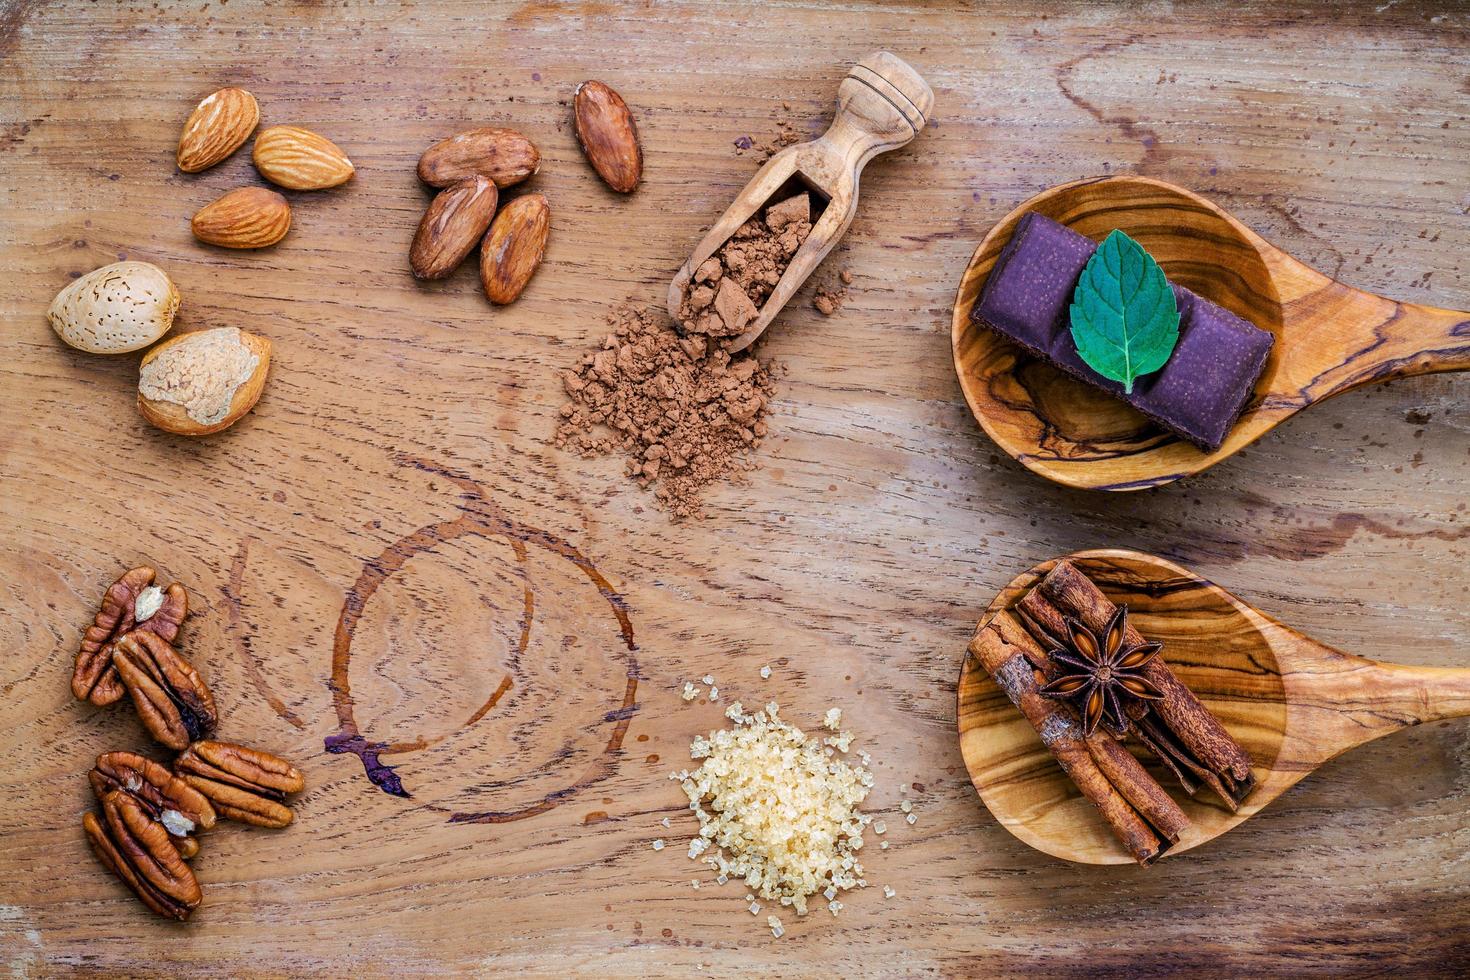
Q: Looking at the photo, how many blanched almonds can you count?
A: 0